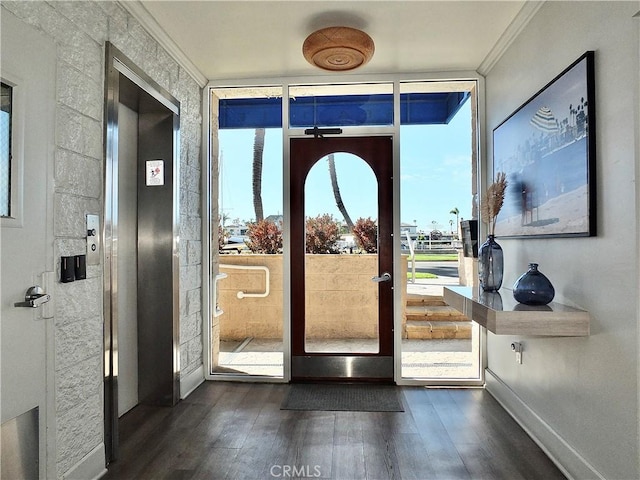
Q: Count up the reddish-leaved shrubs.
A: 3